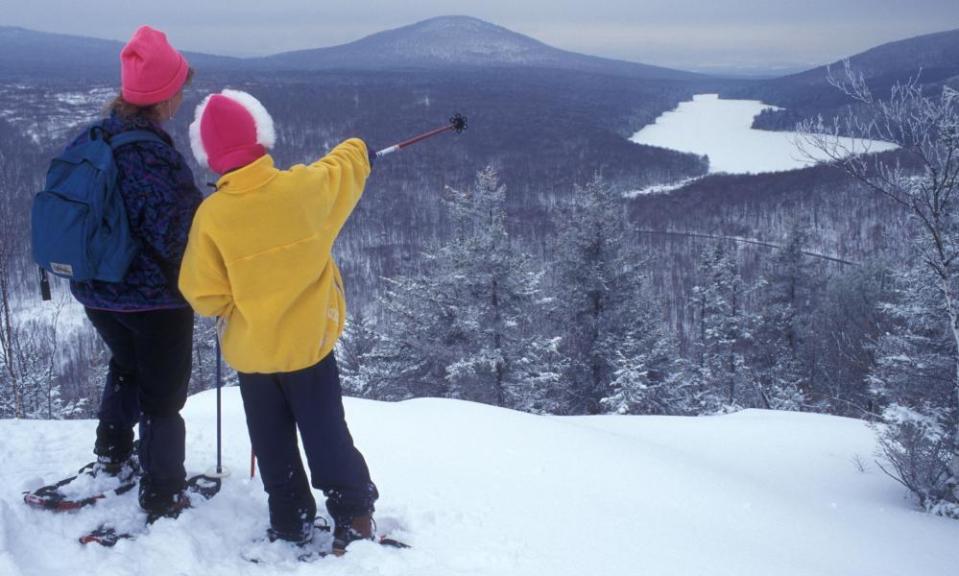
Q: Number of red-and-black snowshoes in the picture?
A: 2